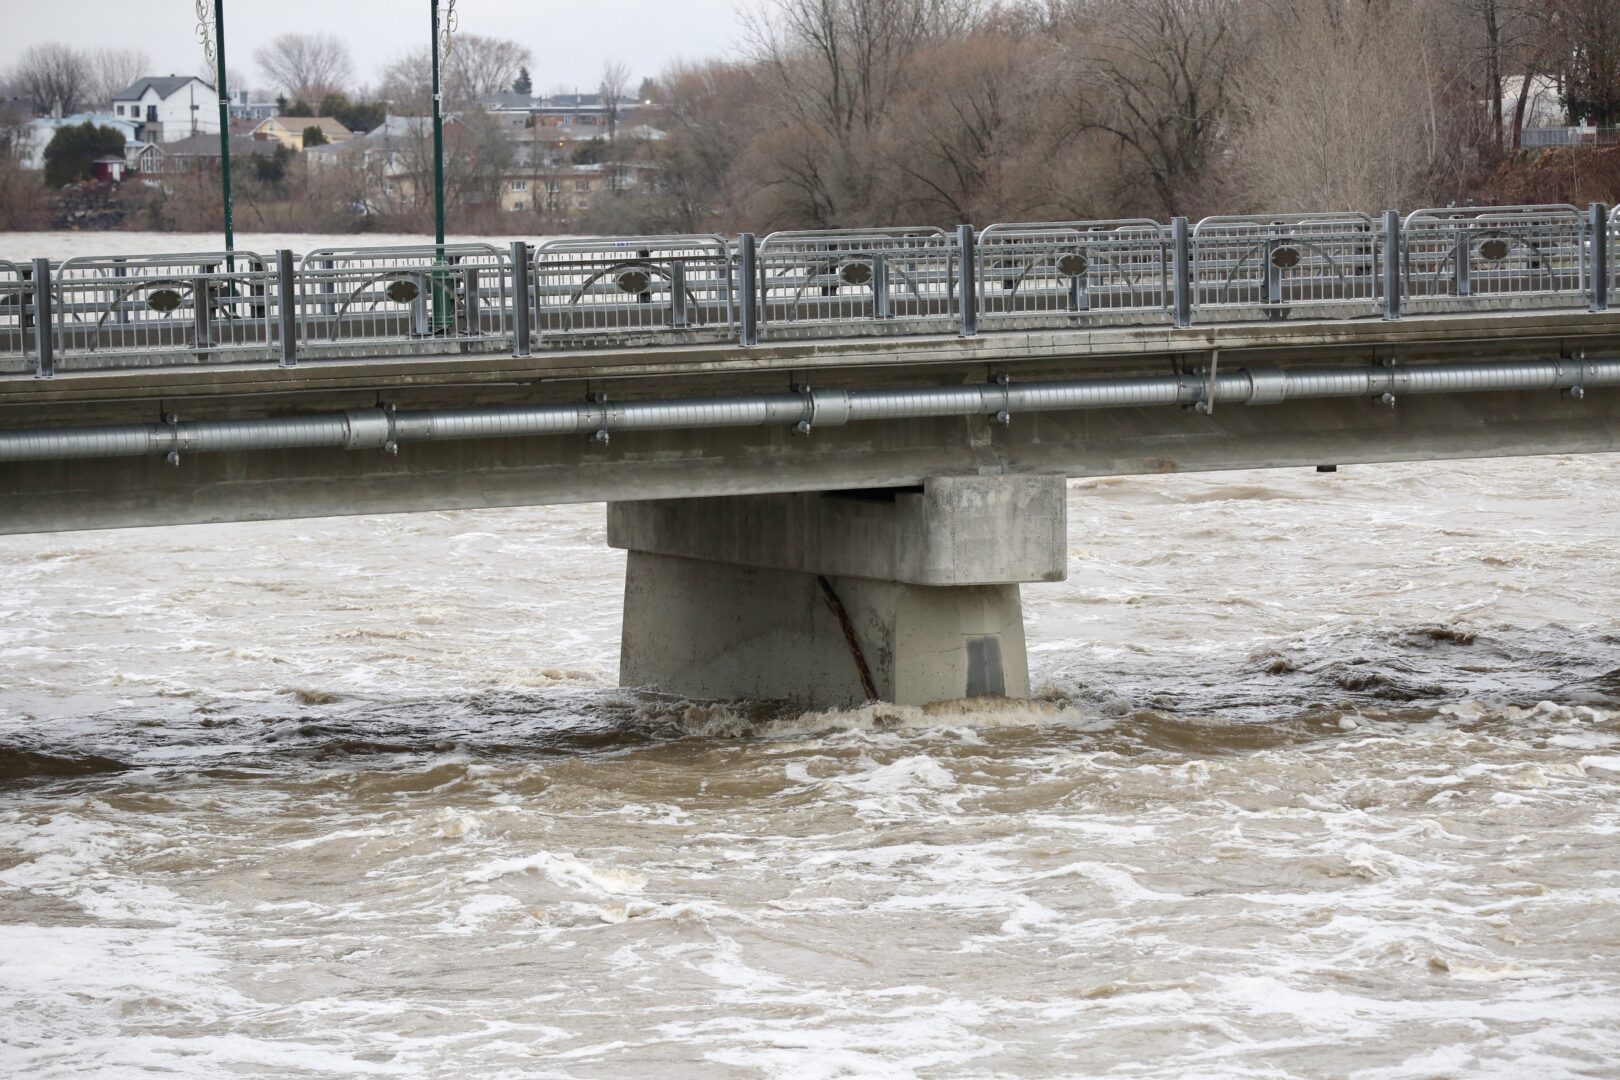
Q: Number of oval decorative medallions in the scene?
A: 7